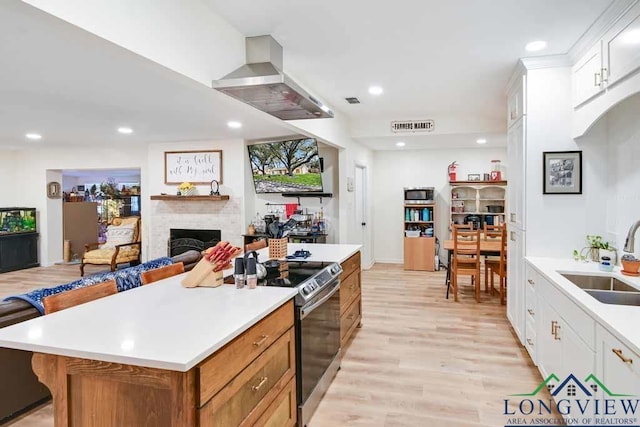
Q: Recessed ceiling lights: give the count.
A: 7